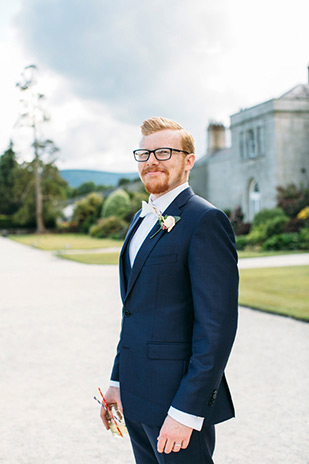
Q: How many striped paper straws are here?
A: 2